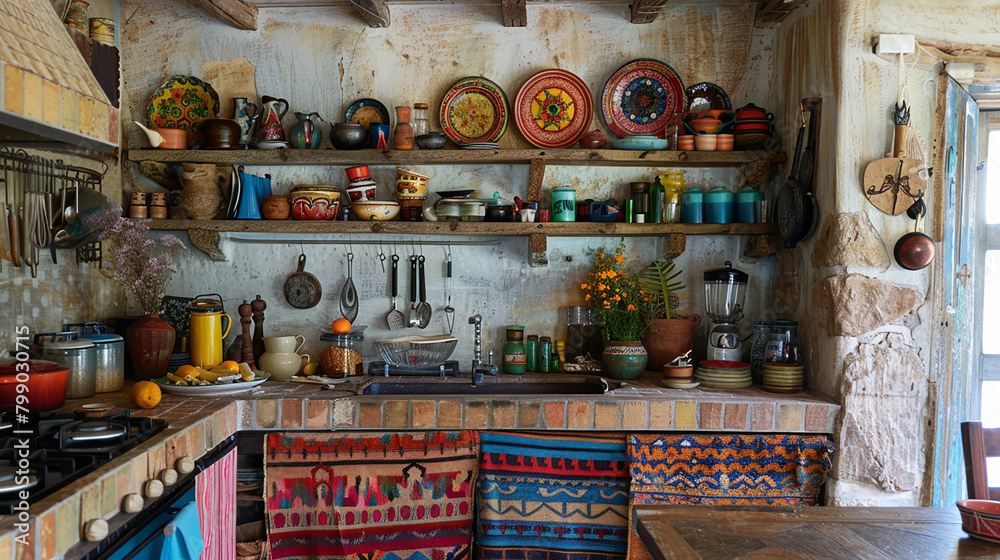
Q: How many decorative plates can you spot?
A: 6